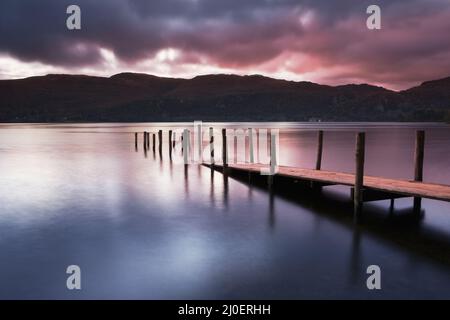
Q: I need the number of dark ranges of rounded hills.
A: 1